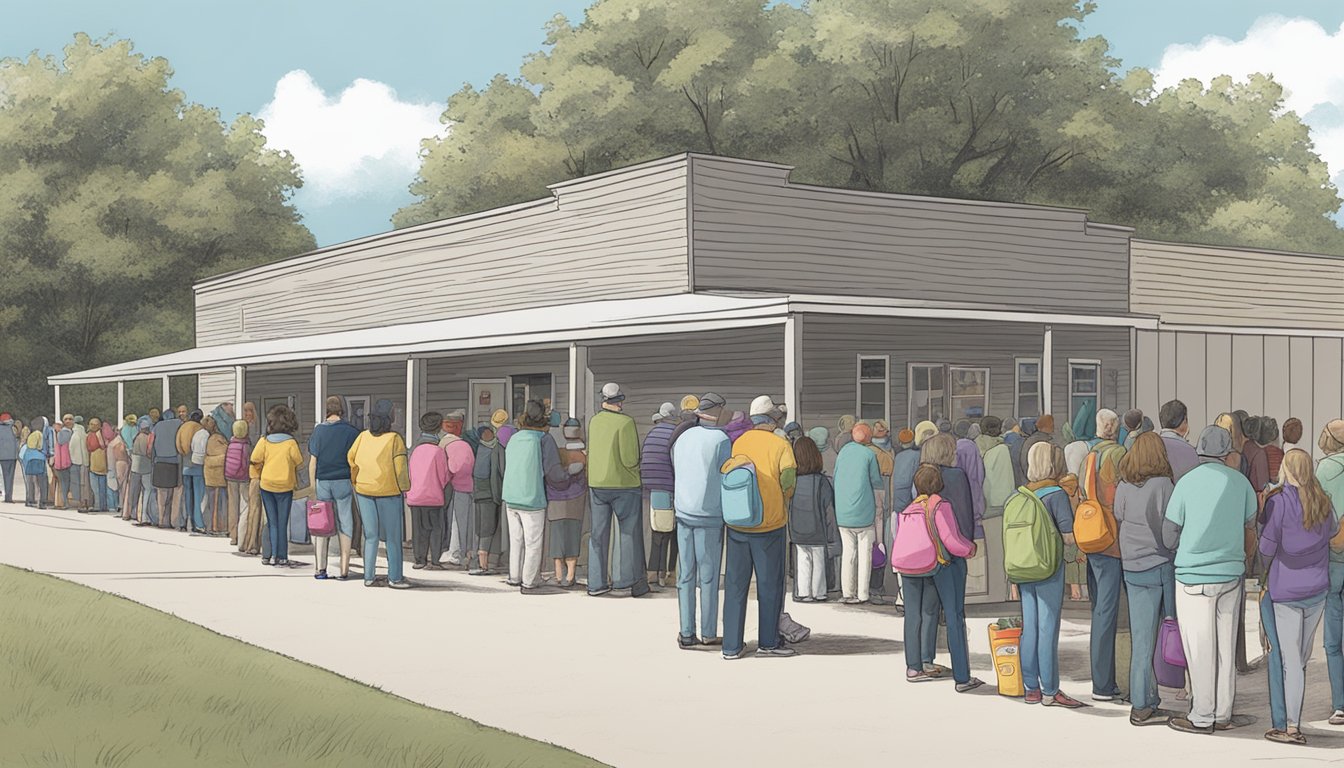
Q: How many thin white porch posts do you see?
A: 9